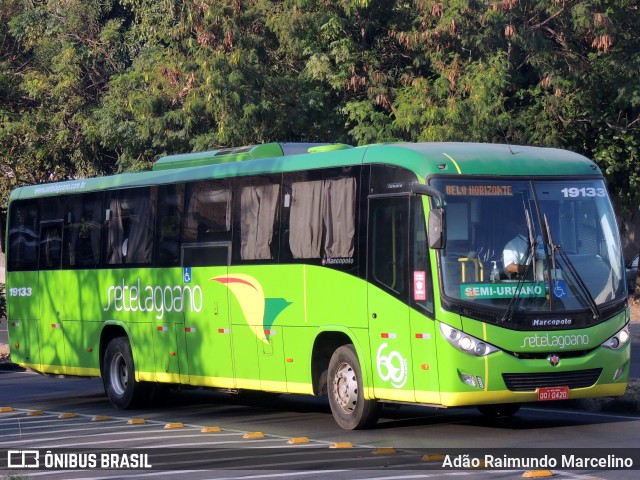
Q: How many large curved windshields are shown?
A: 1